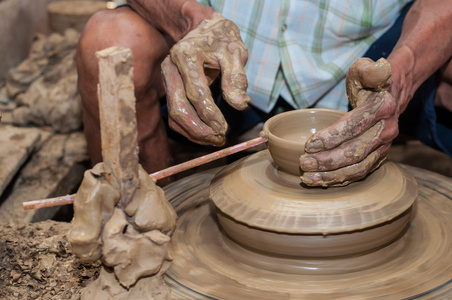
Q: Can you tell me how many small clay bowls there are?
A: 1